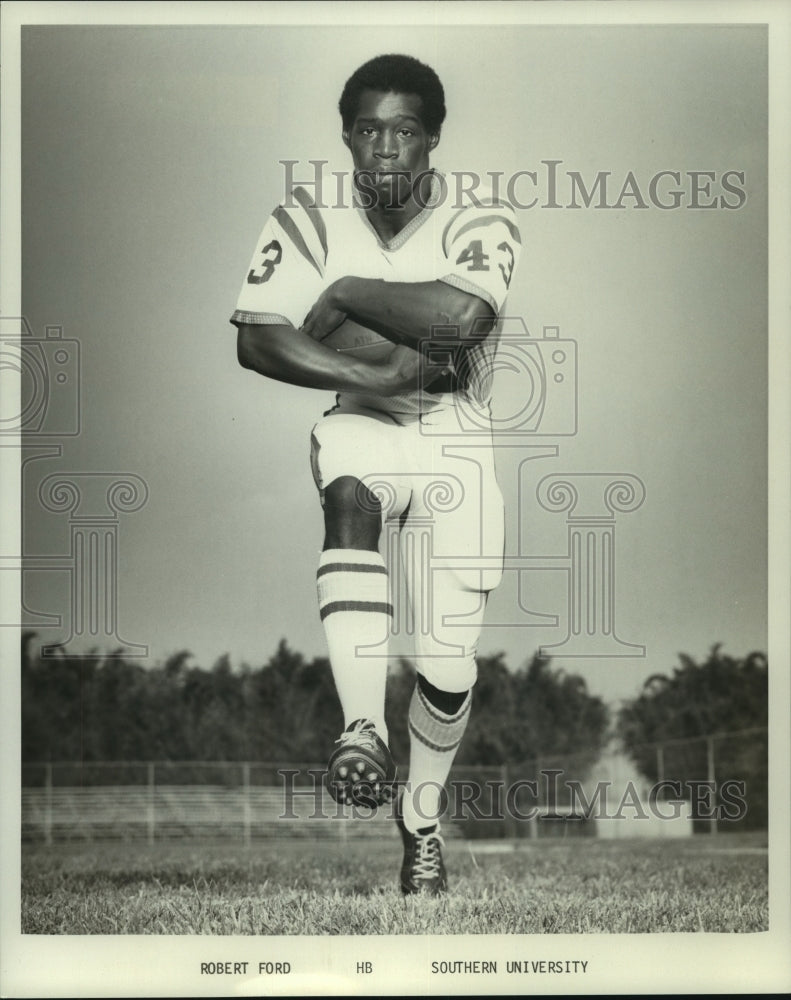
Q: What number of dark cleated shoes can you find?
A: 2